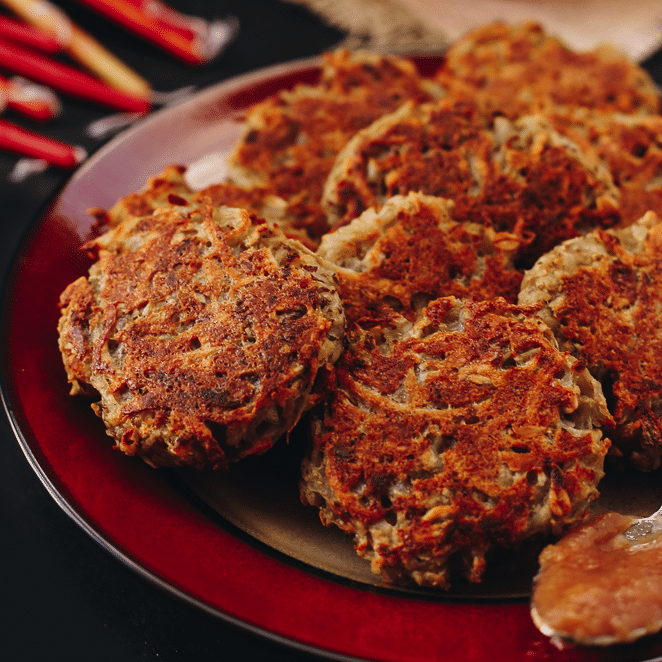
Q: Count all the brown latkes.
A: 9